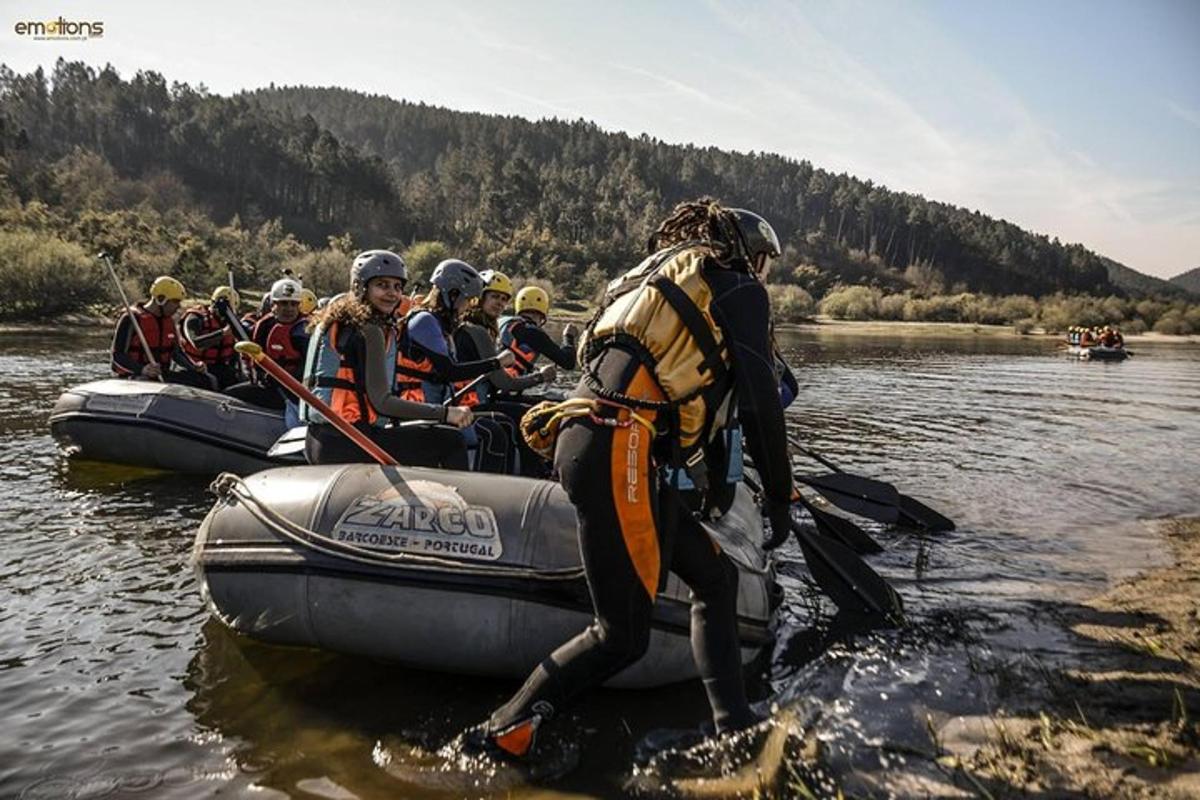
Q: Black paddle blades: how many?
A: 4